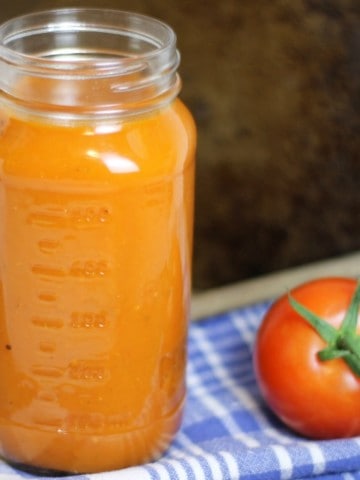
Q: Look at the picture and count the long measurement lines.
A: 5